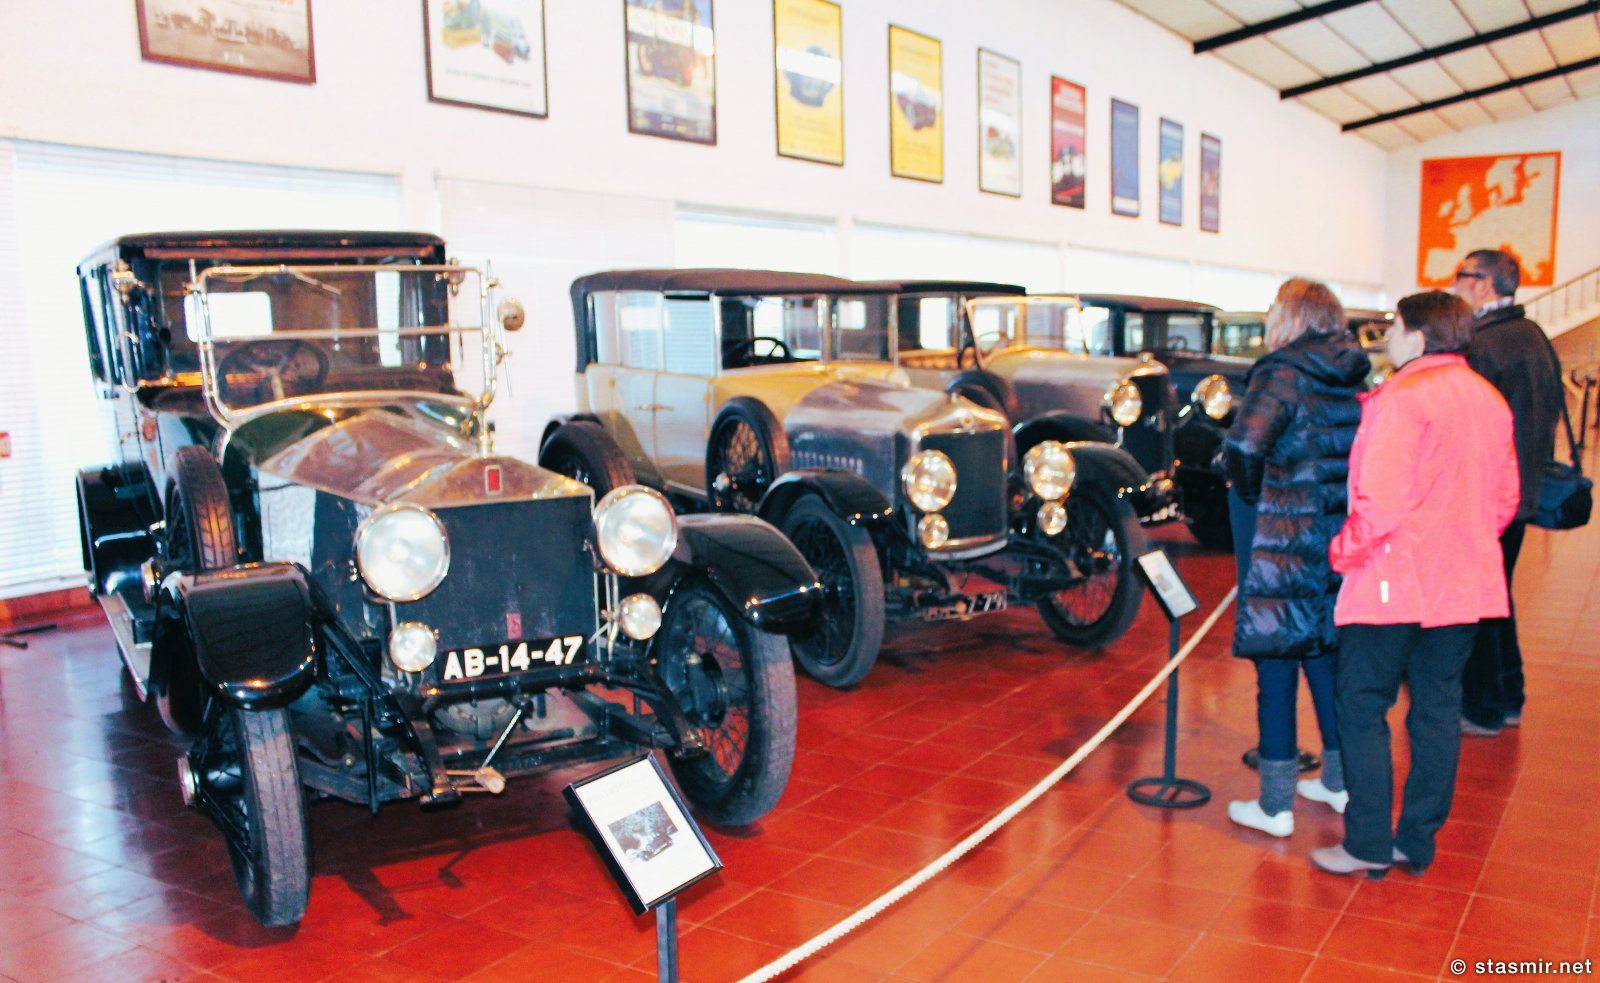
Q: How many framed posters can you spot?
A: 10